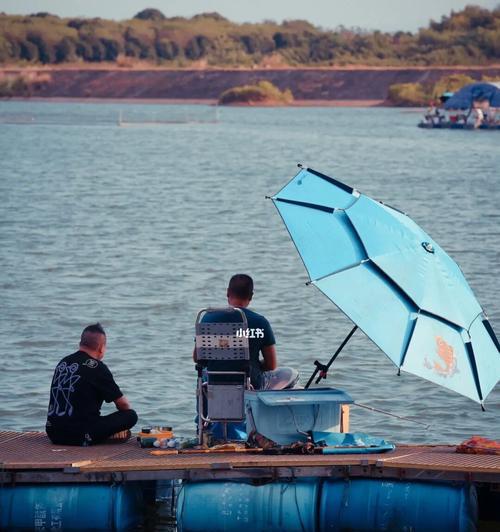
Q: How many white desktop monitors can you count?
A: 0